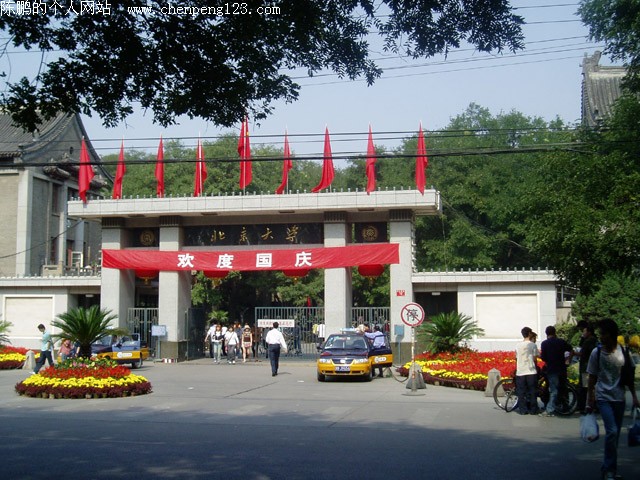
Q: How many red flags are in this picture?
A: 9